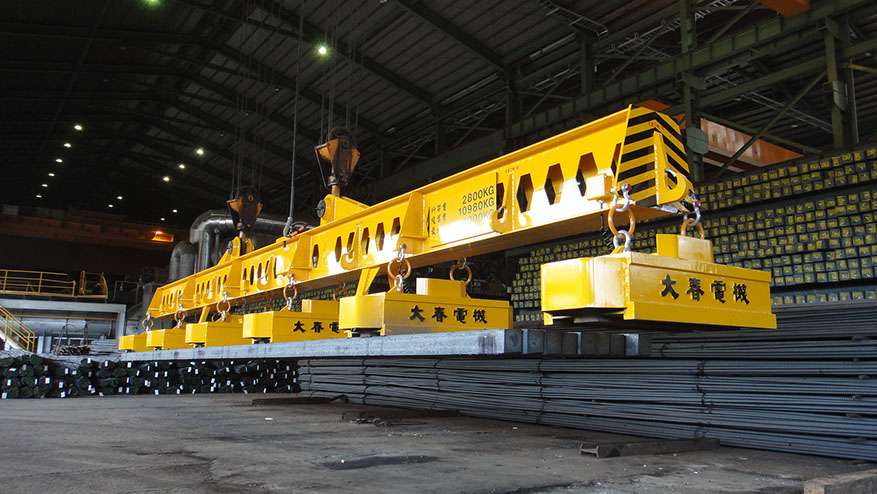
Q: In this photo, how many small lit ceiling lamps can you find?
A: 15